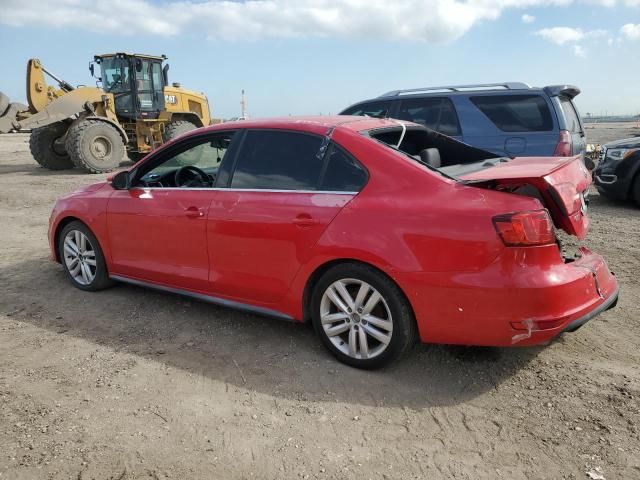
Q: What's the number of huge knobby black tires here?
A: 3